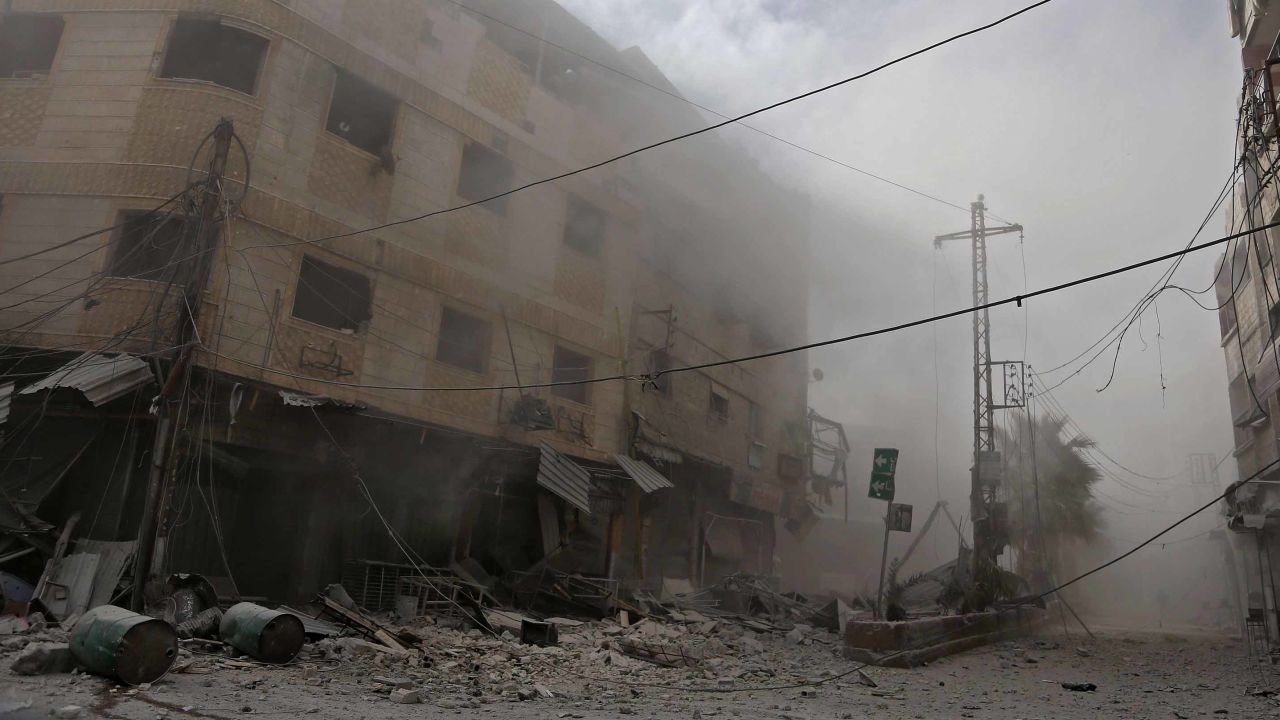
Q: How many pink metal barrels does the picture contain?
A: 0